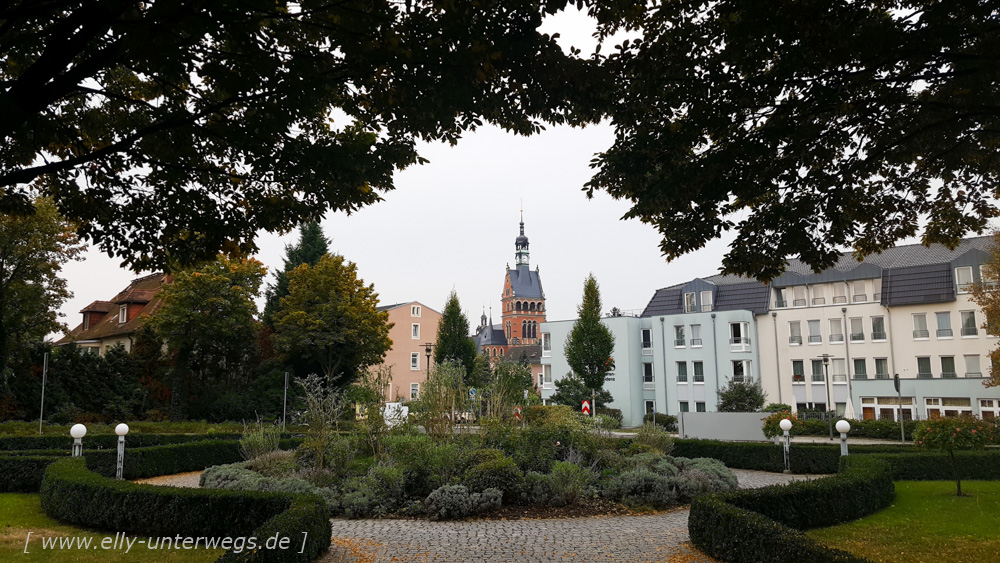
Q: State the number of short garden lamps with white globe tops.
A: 4